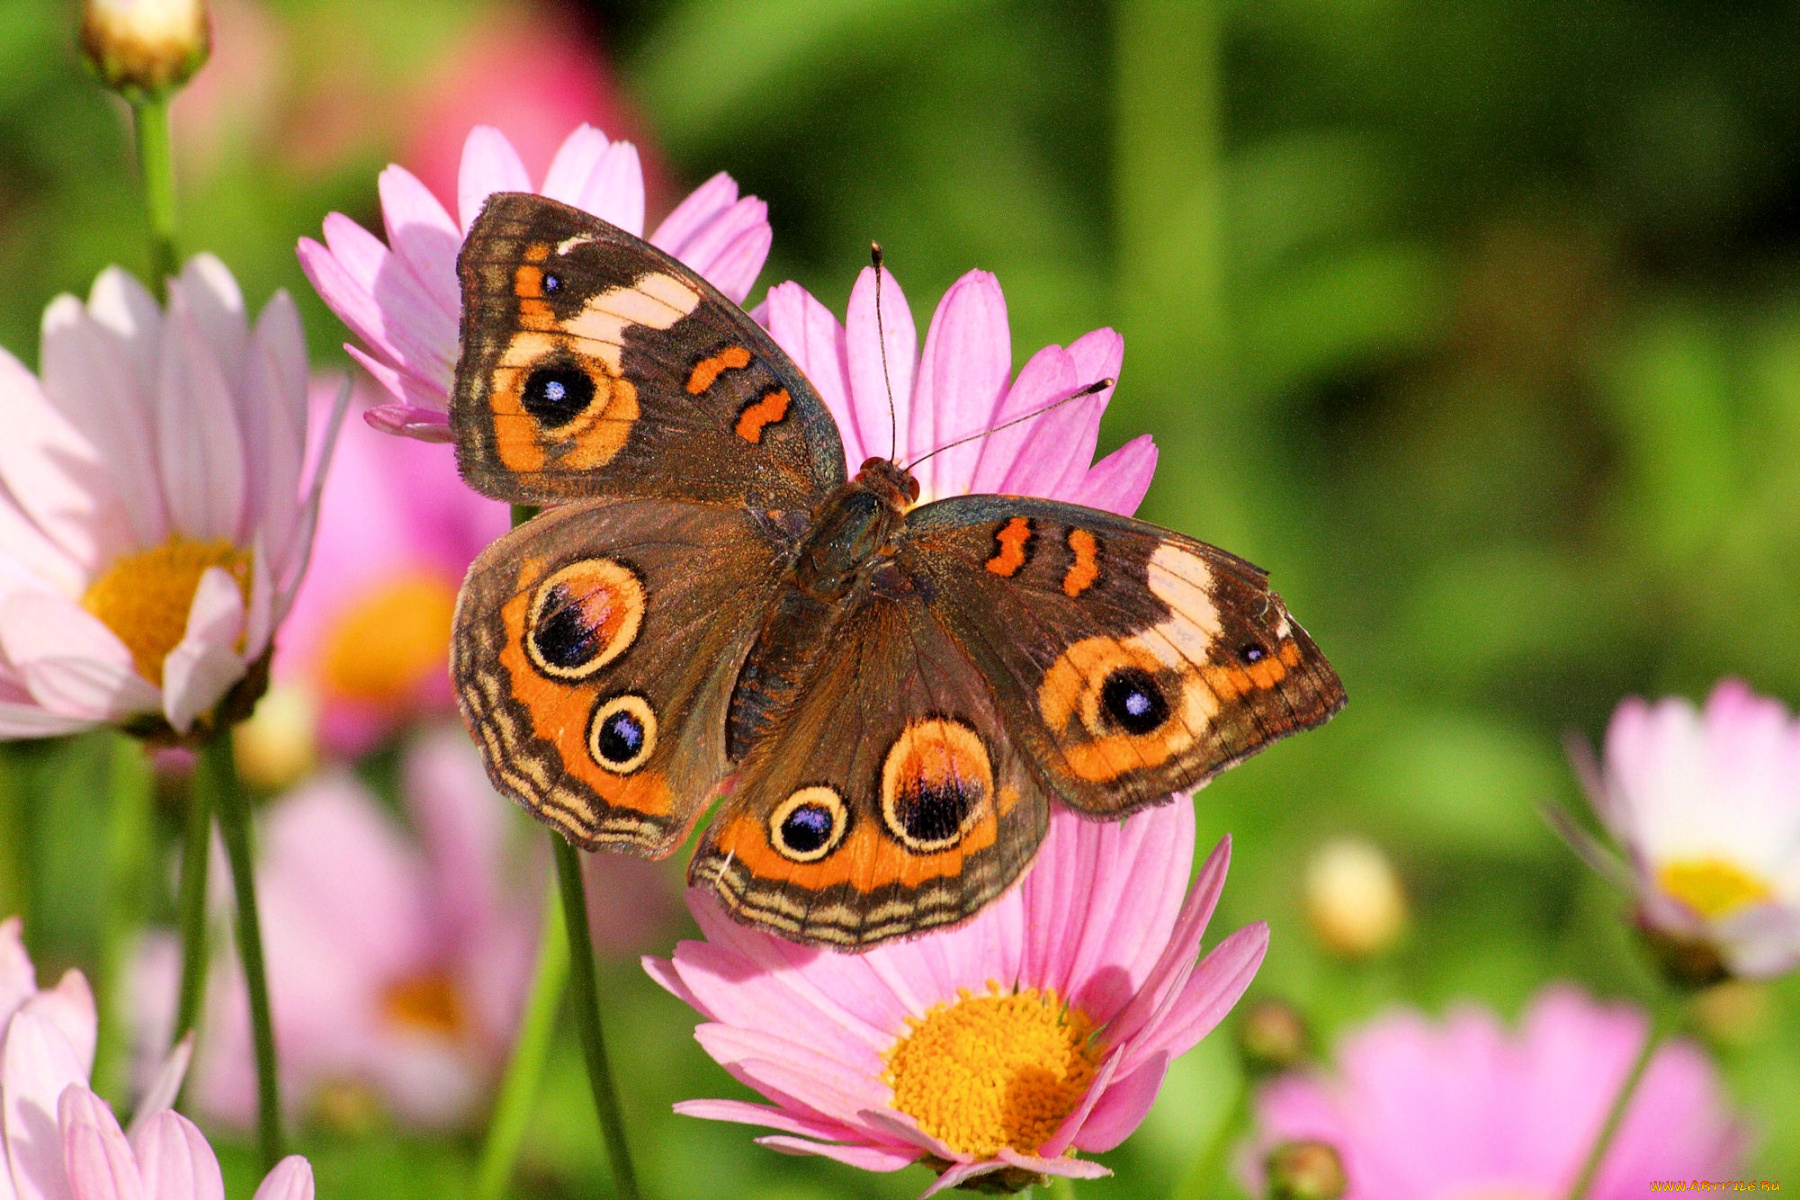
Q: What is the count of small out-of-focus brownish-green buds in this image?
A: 2